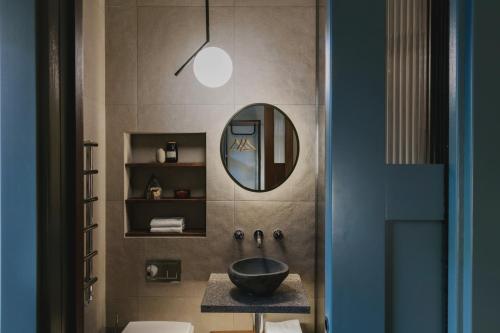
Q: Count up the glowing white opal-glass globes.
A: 1